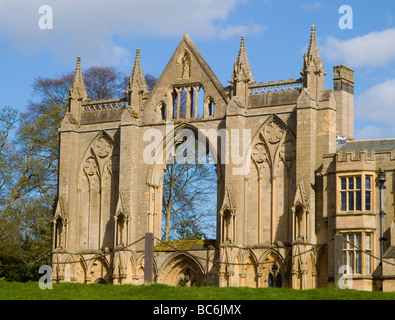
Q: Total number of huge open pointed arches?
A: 1